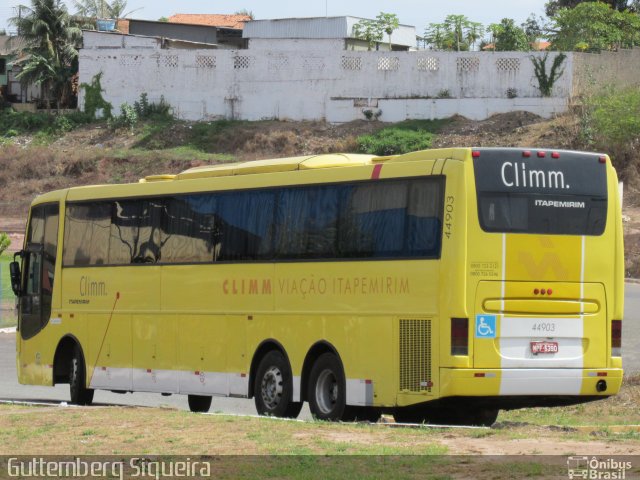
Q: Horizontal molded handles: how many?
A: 1